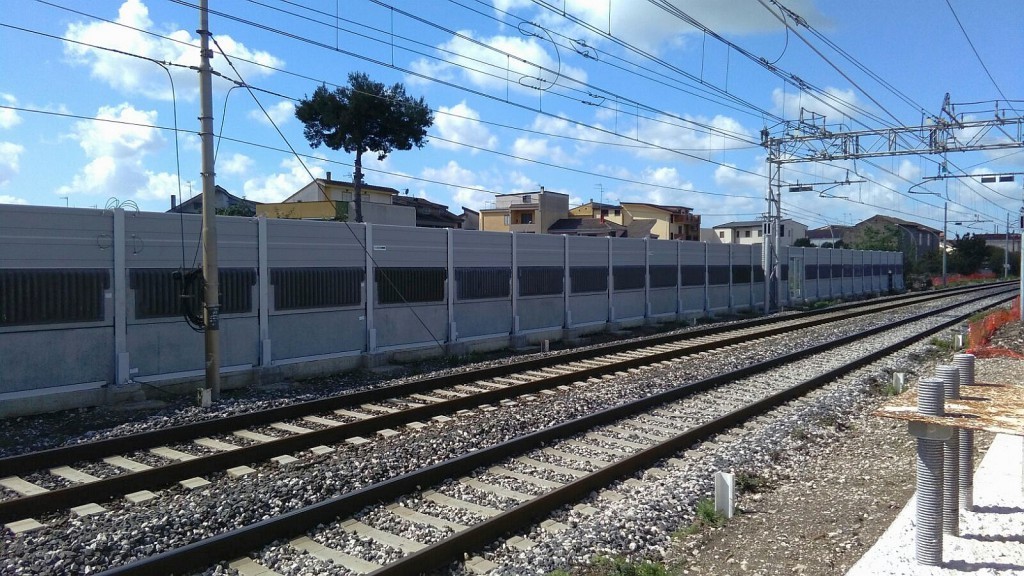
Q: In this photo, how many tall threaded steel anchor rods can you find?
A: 3